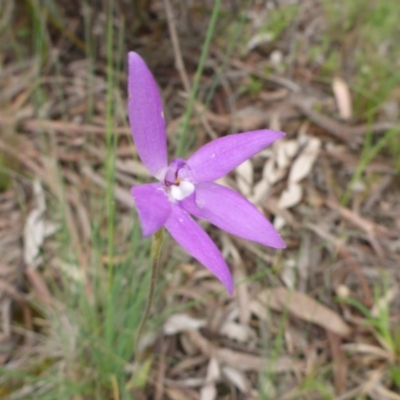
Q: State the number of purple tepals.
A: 5